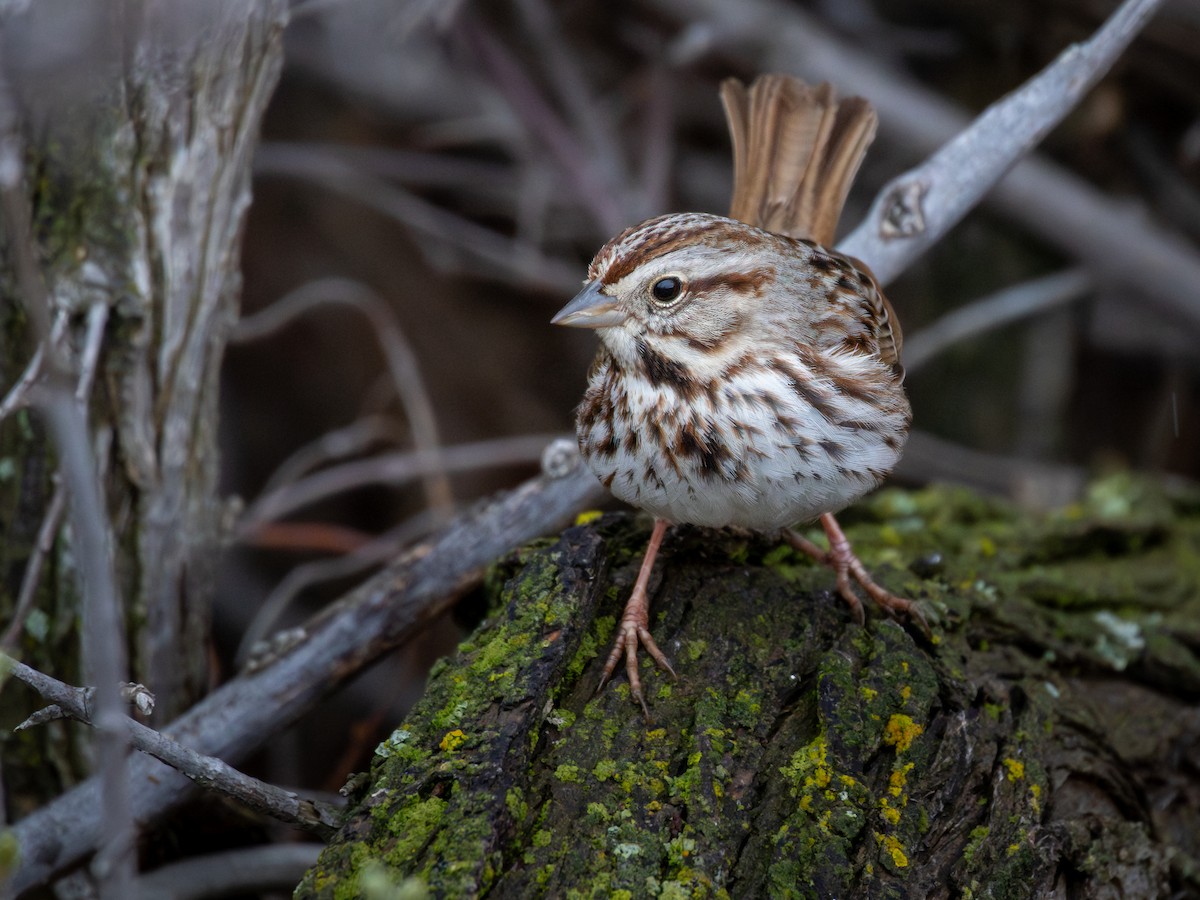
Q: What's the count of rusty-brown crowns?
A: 1